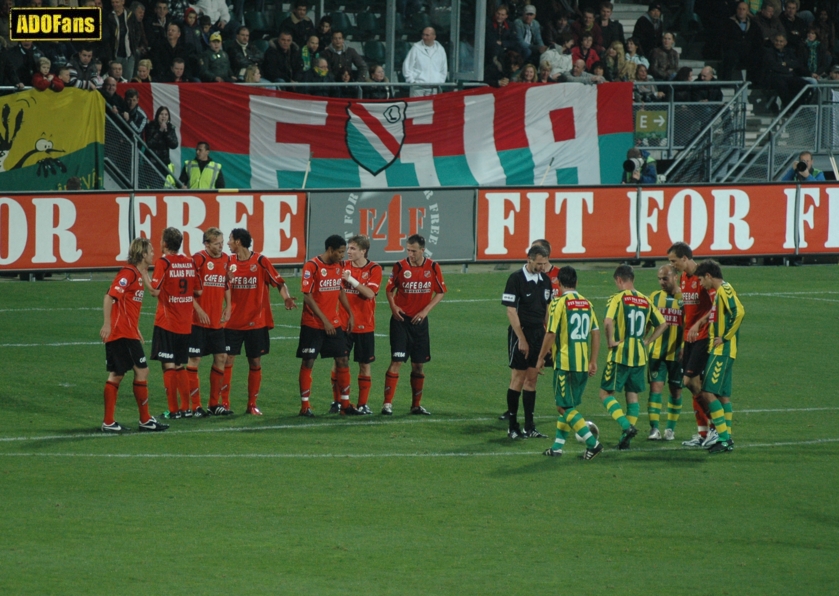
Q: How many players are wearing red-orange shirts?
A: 9